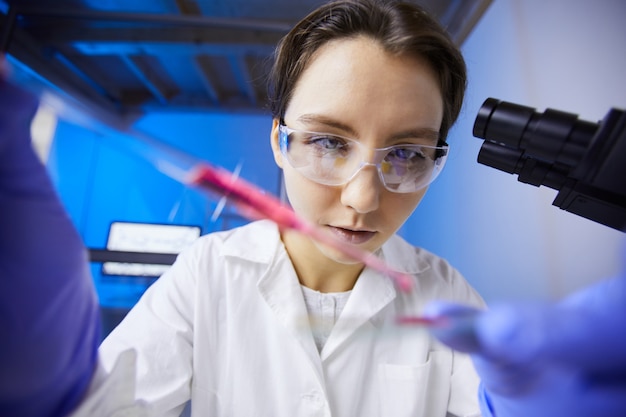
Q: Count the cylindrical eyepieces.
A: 2